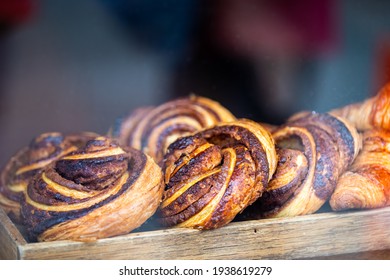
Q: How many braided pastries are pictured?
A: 5